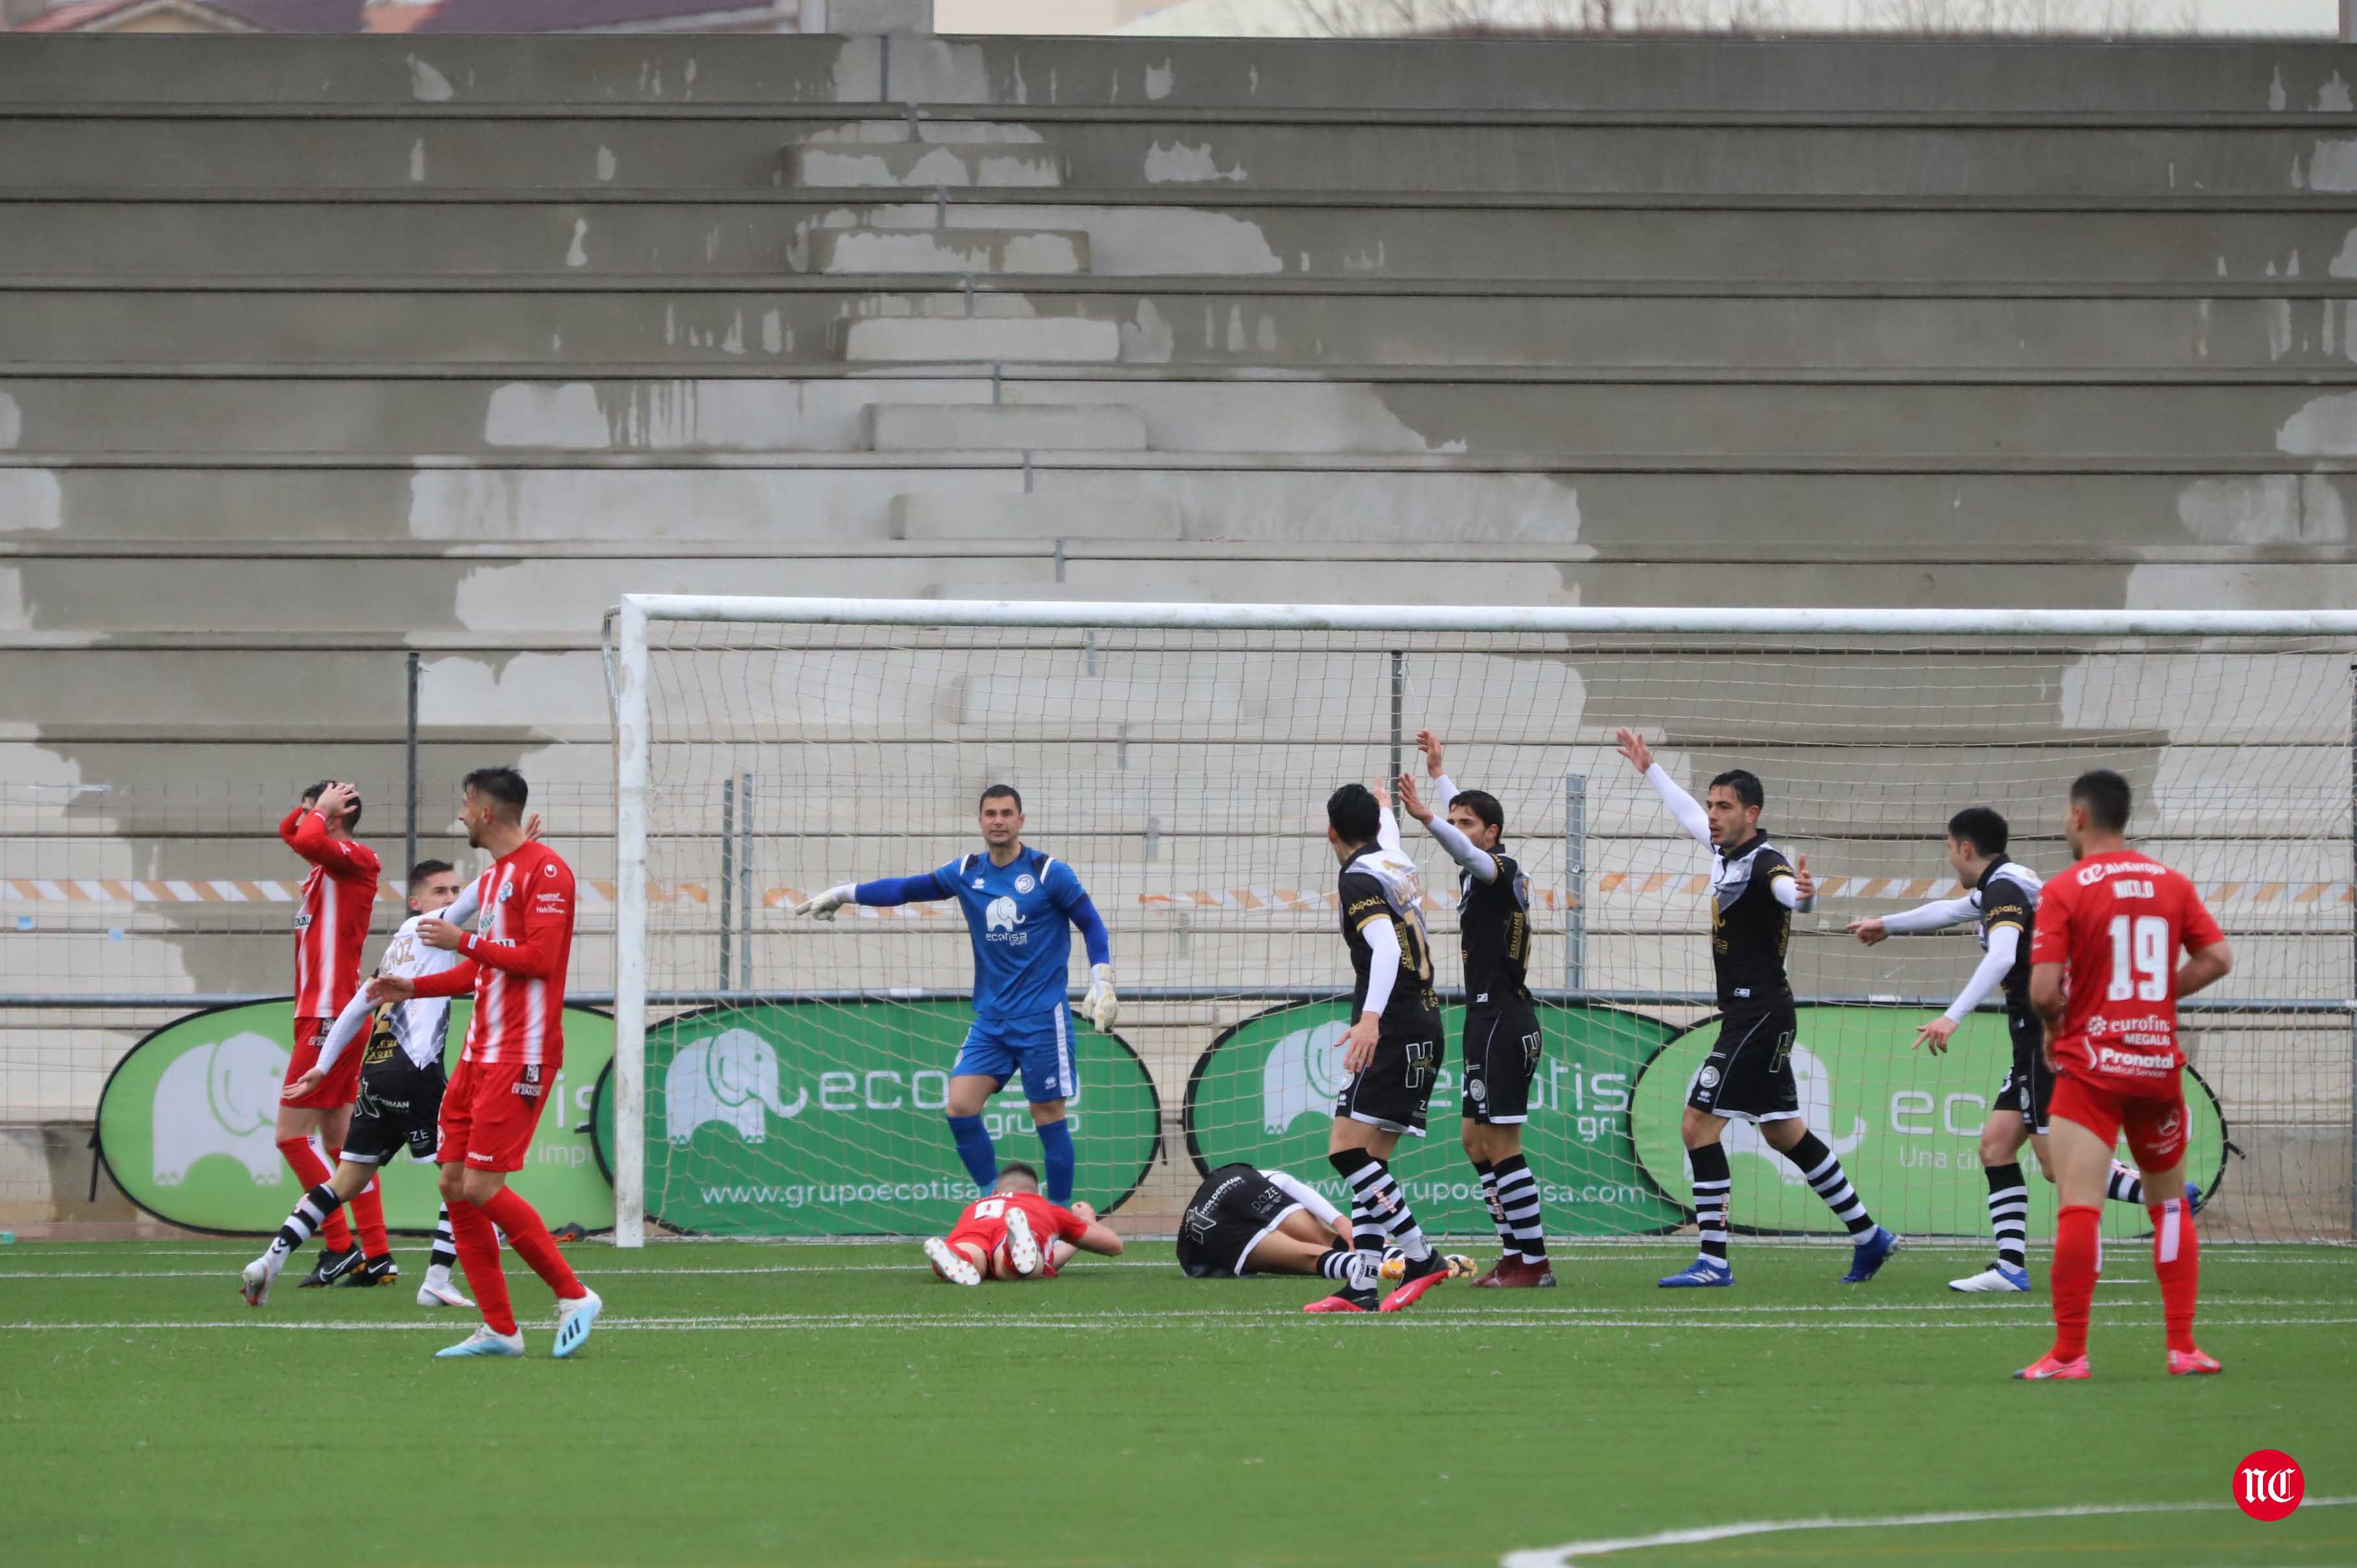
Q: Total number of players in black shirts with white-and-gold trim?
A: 6